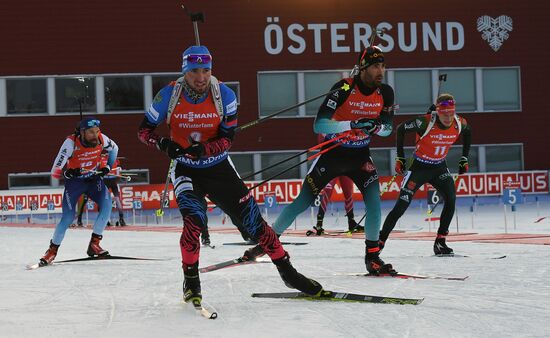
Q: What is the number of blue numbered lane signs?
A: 6